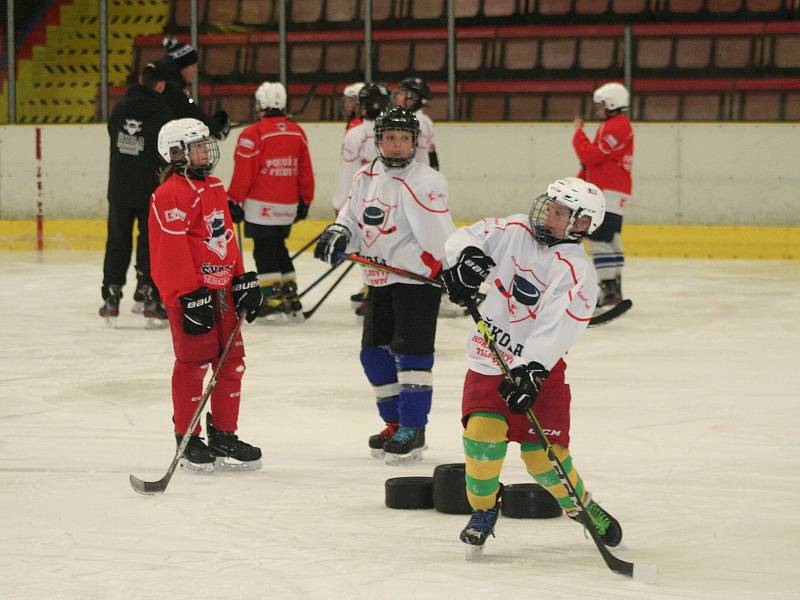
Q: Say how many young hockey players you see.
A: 8